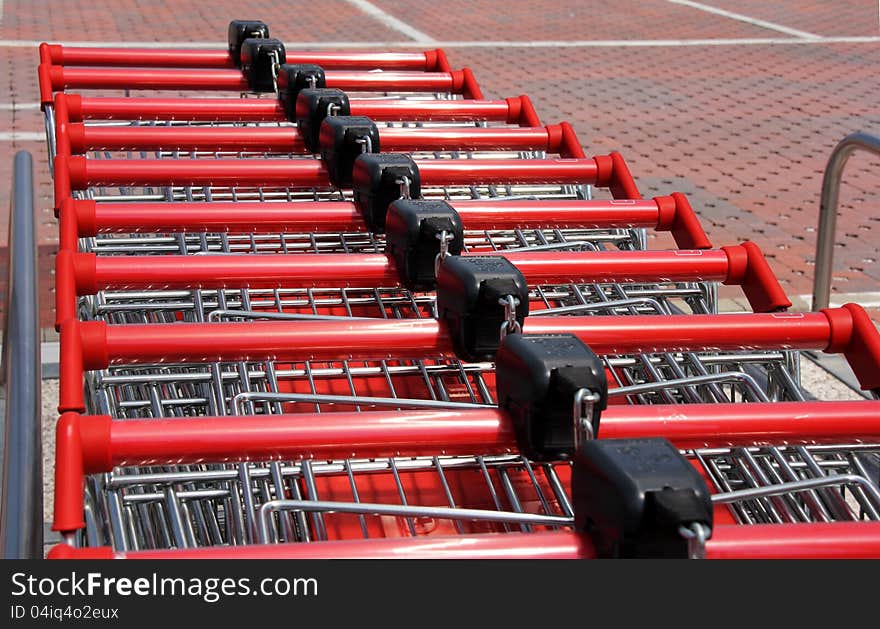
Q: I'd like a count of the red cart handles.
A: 10